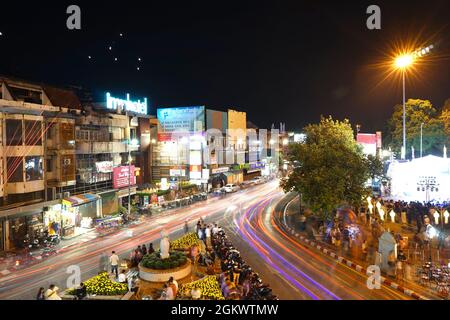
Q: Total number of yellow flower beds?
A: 3